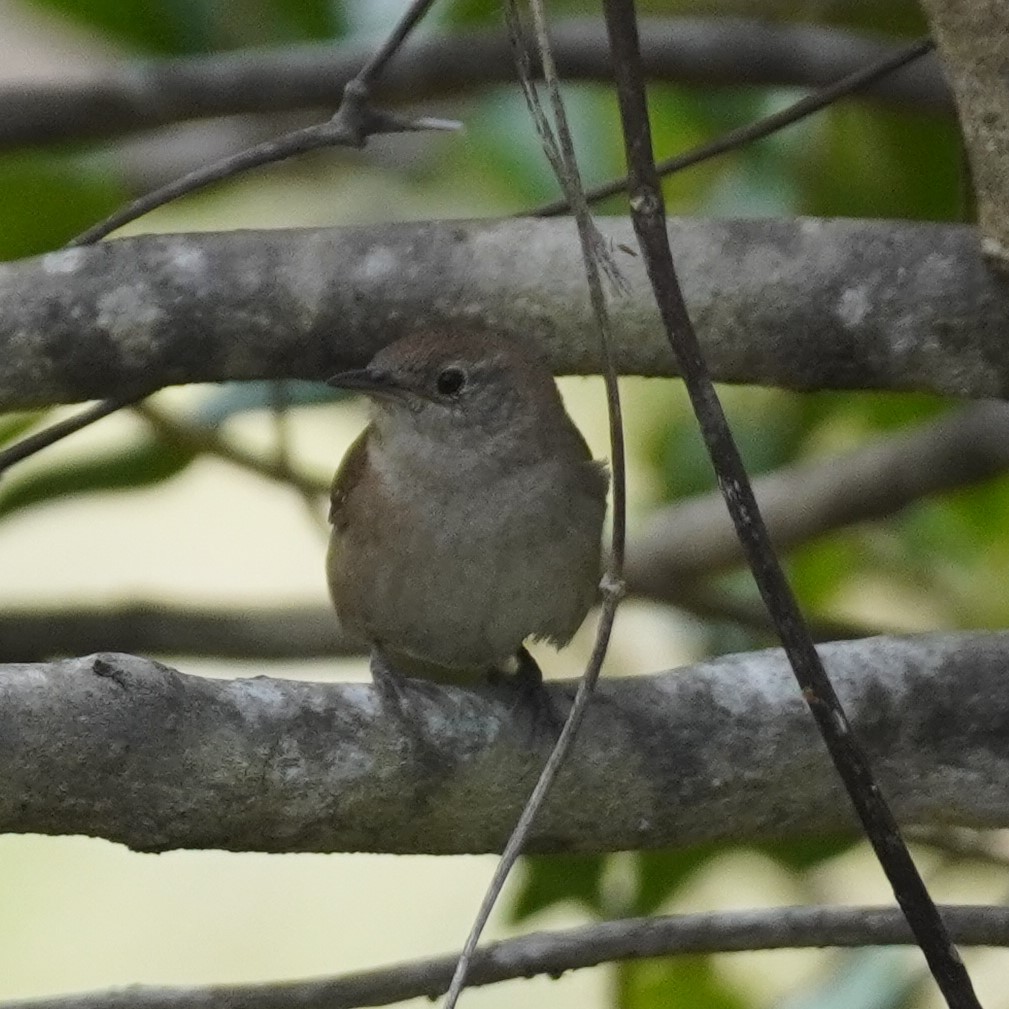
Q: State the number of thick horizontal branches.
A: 2